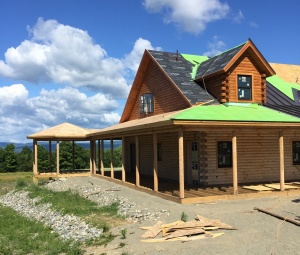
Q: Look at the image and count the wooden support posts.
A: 15